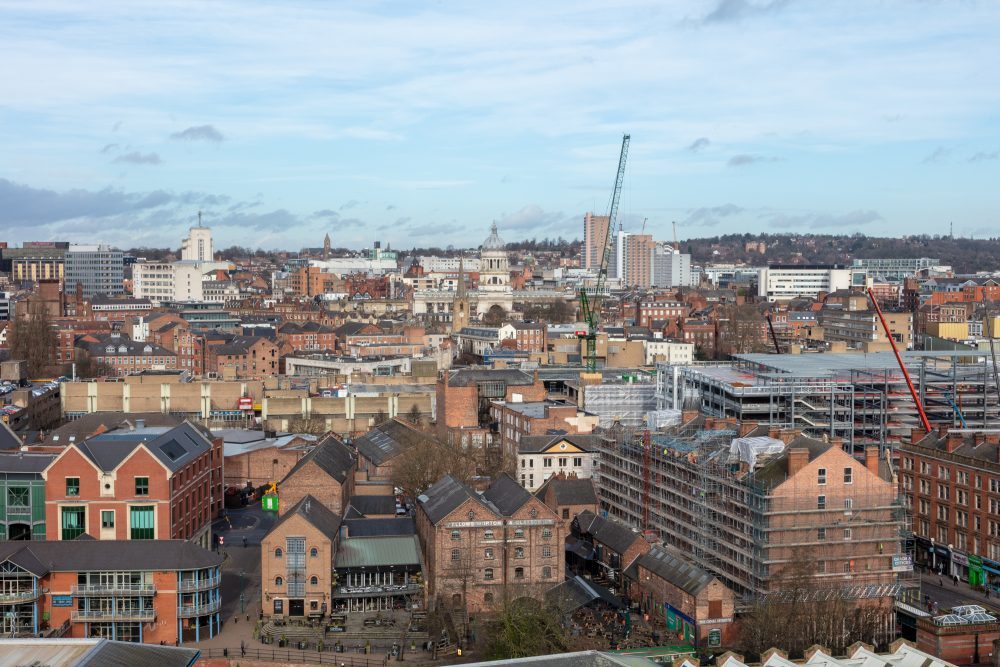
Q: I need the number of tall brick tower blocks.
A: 2